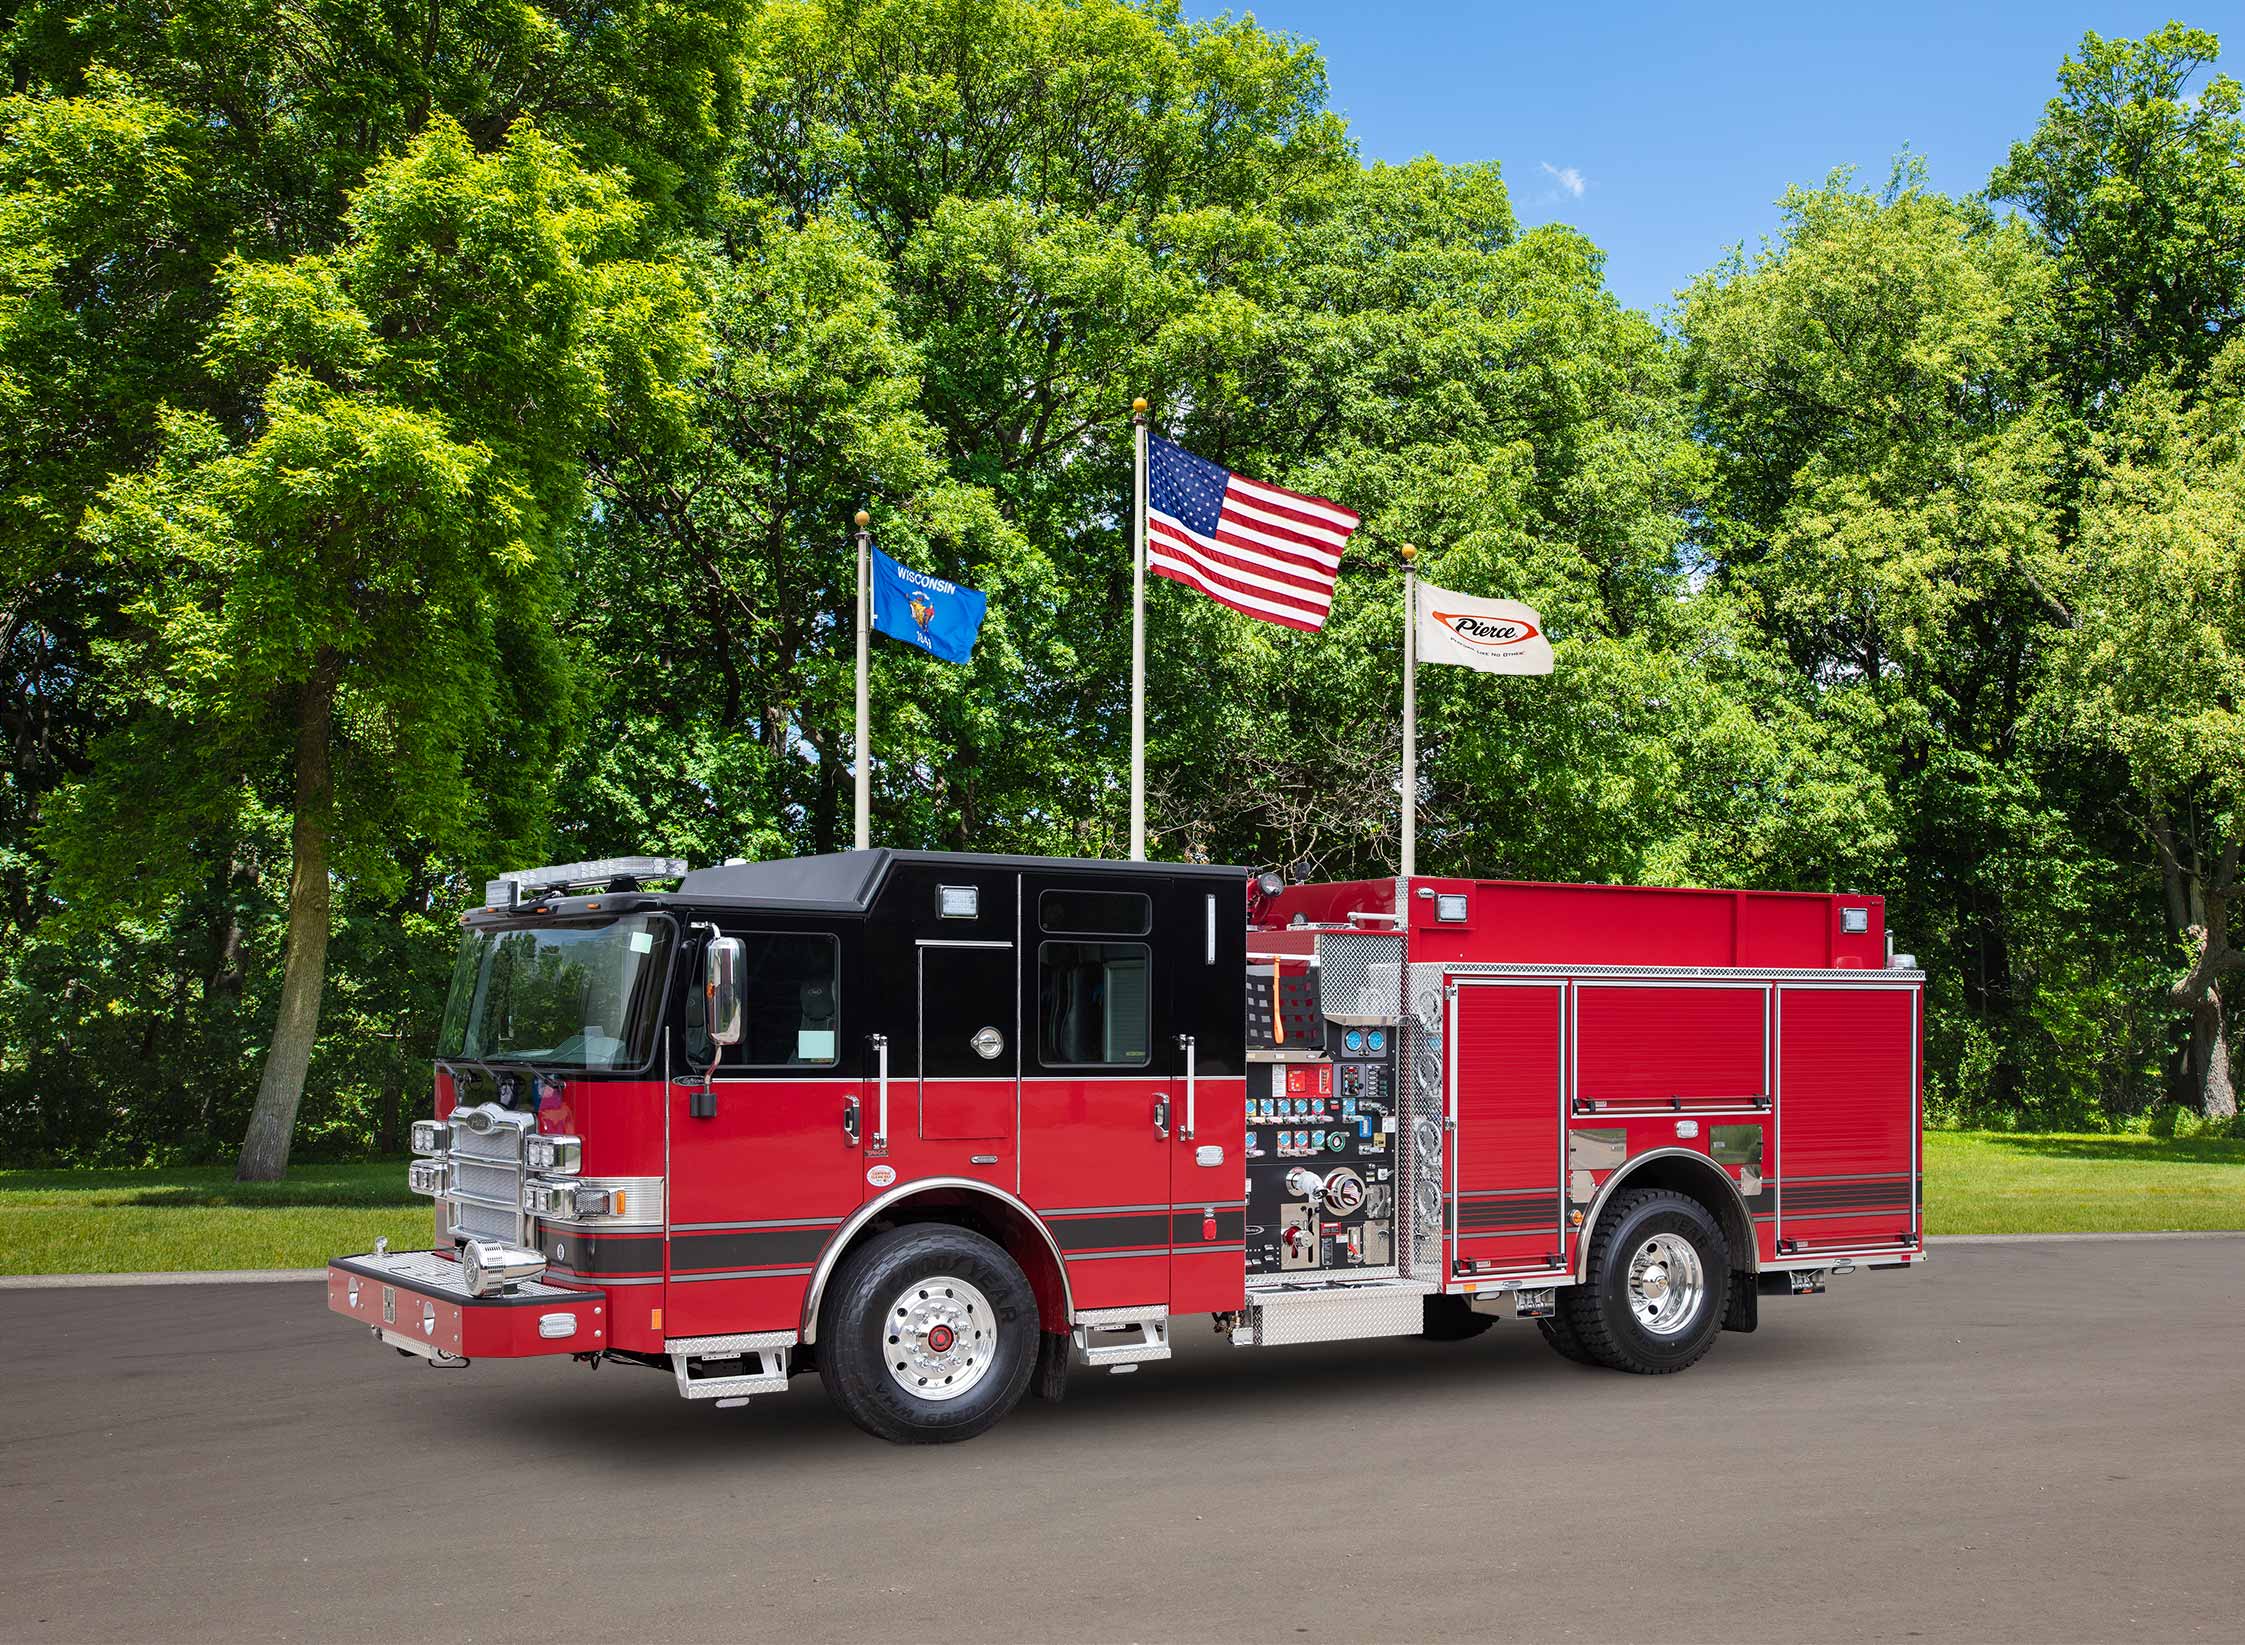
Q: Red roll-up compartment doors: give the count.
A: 3